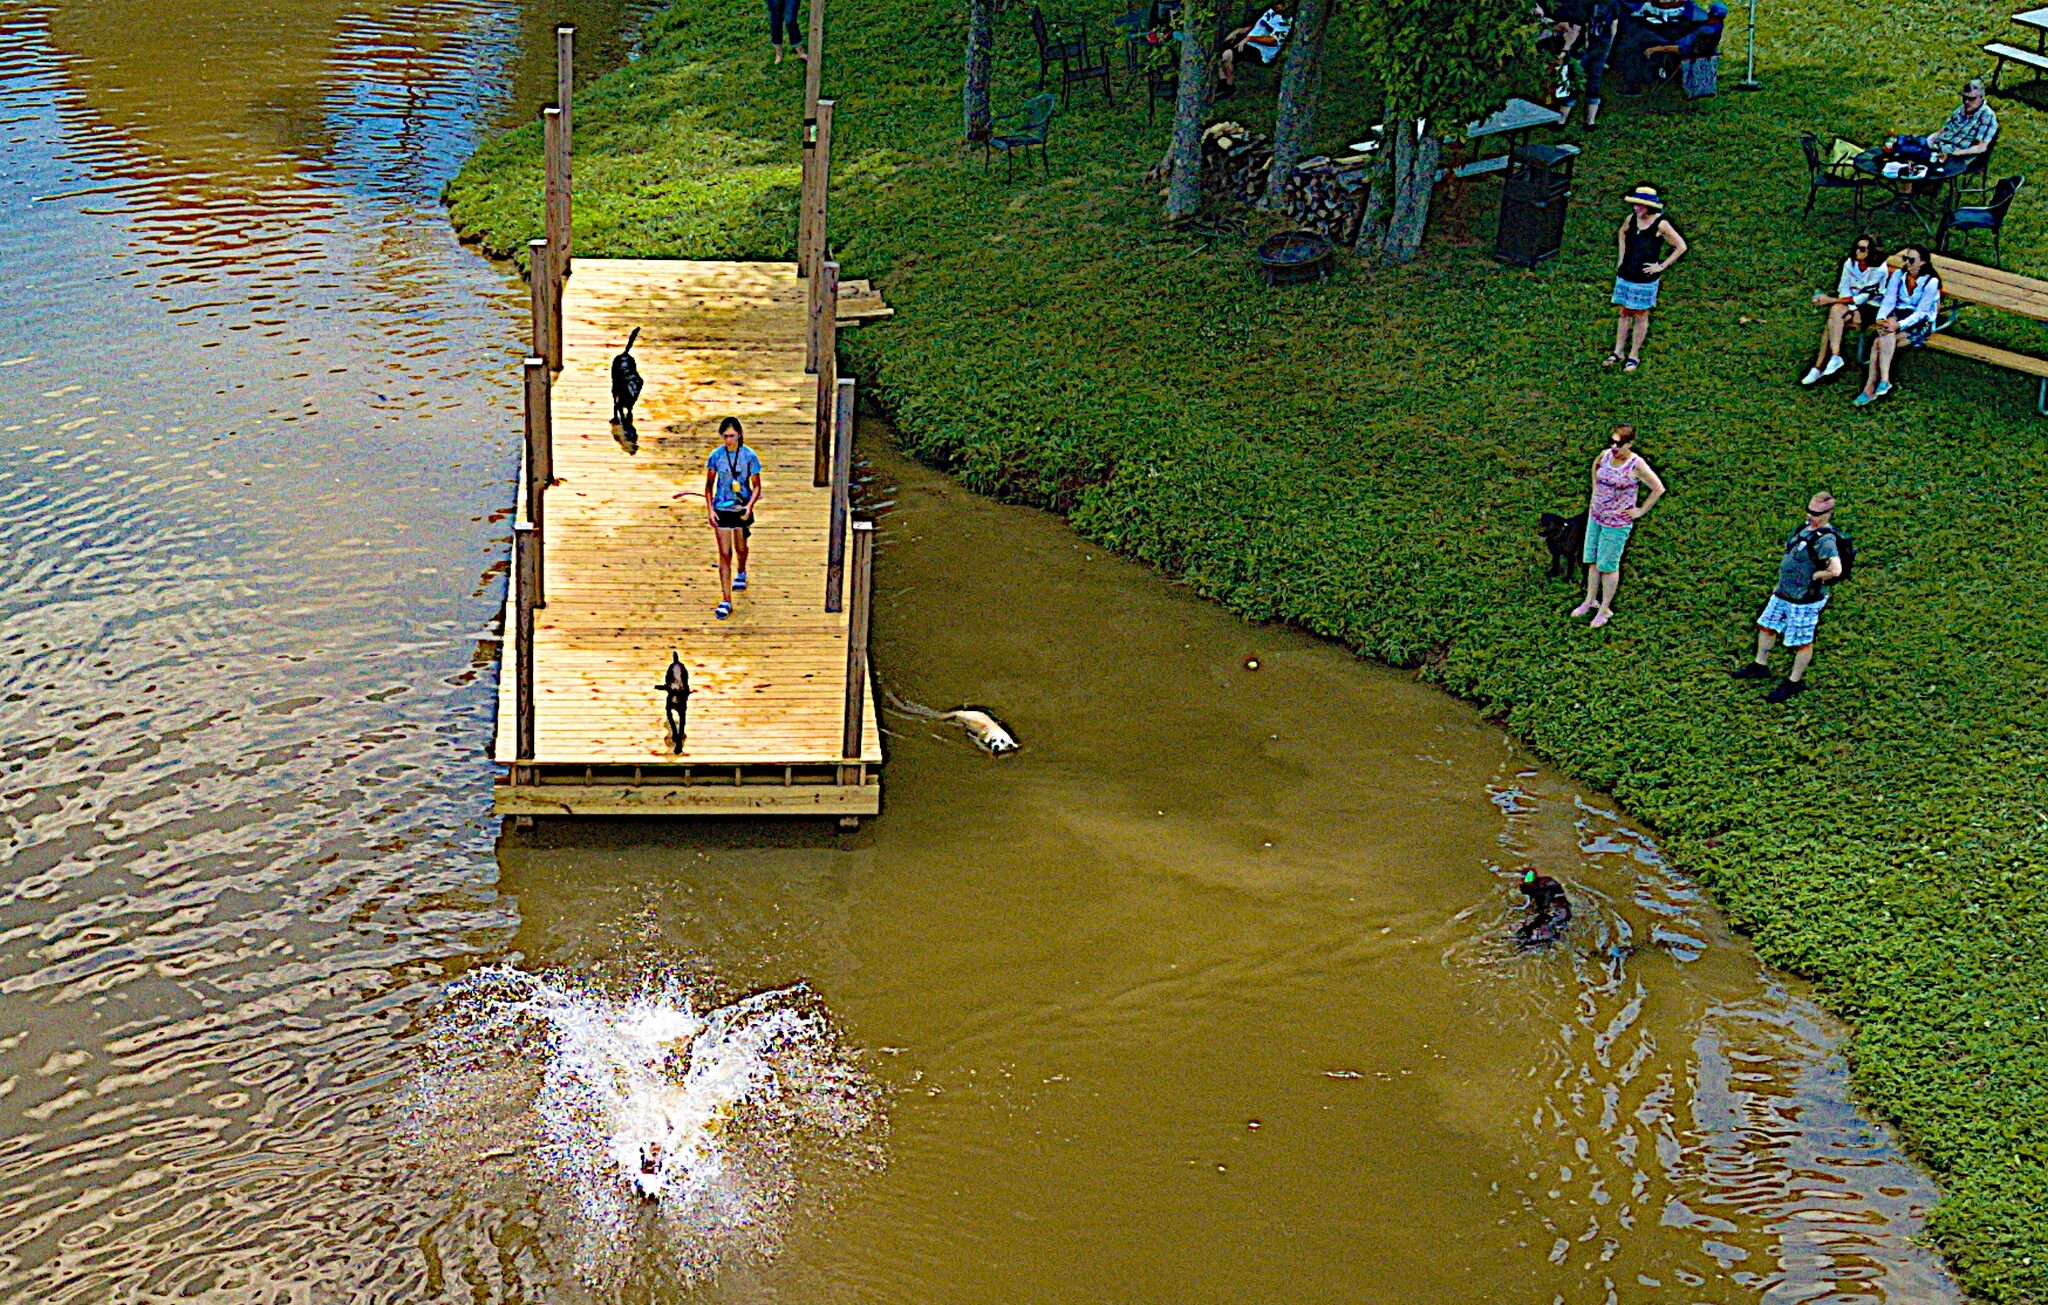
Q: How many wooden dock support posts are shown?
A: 10